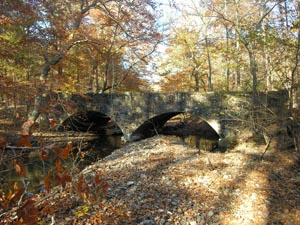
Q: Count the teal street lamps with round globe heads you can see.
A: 0